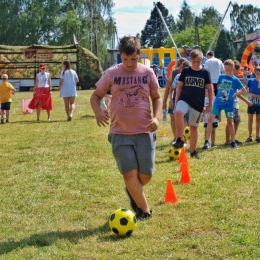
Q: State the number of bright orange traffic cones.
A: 4